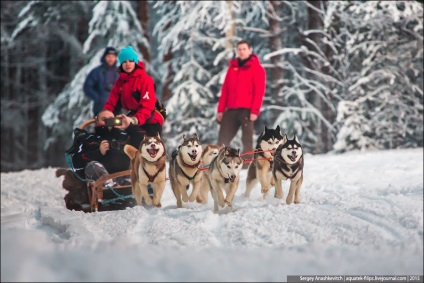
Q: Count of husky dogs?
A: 6